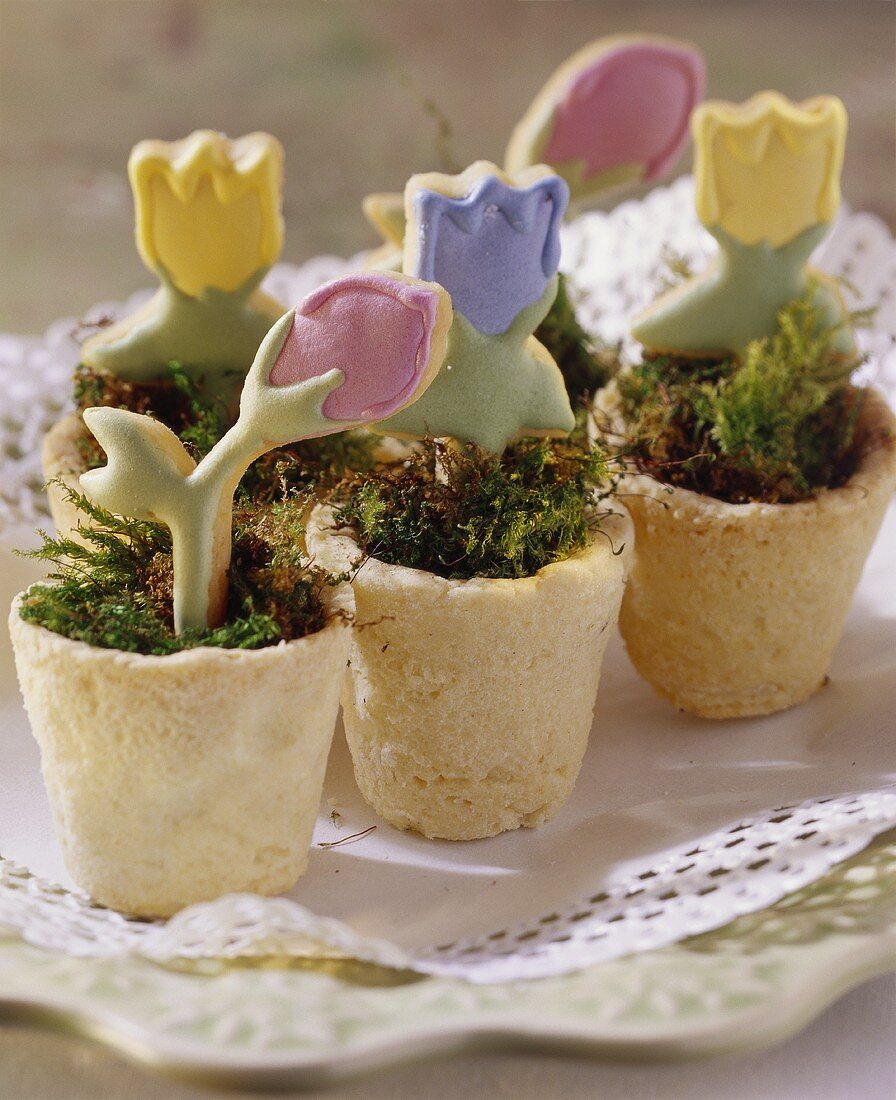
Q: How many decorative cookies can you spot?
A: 5